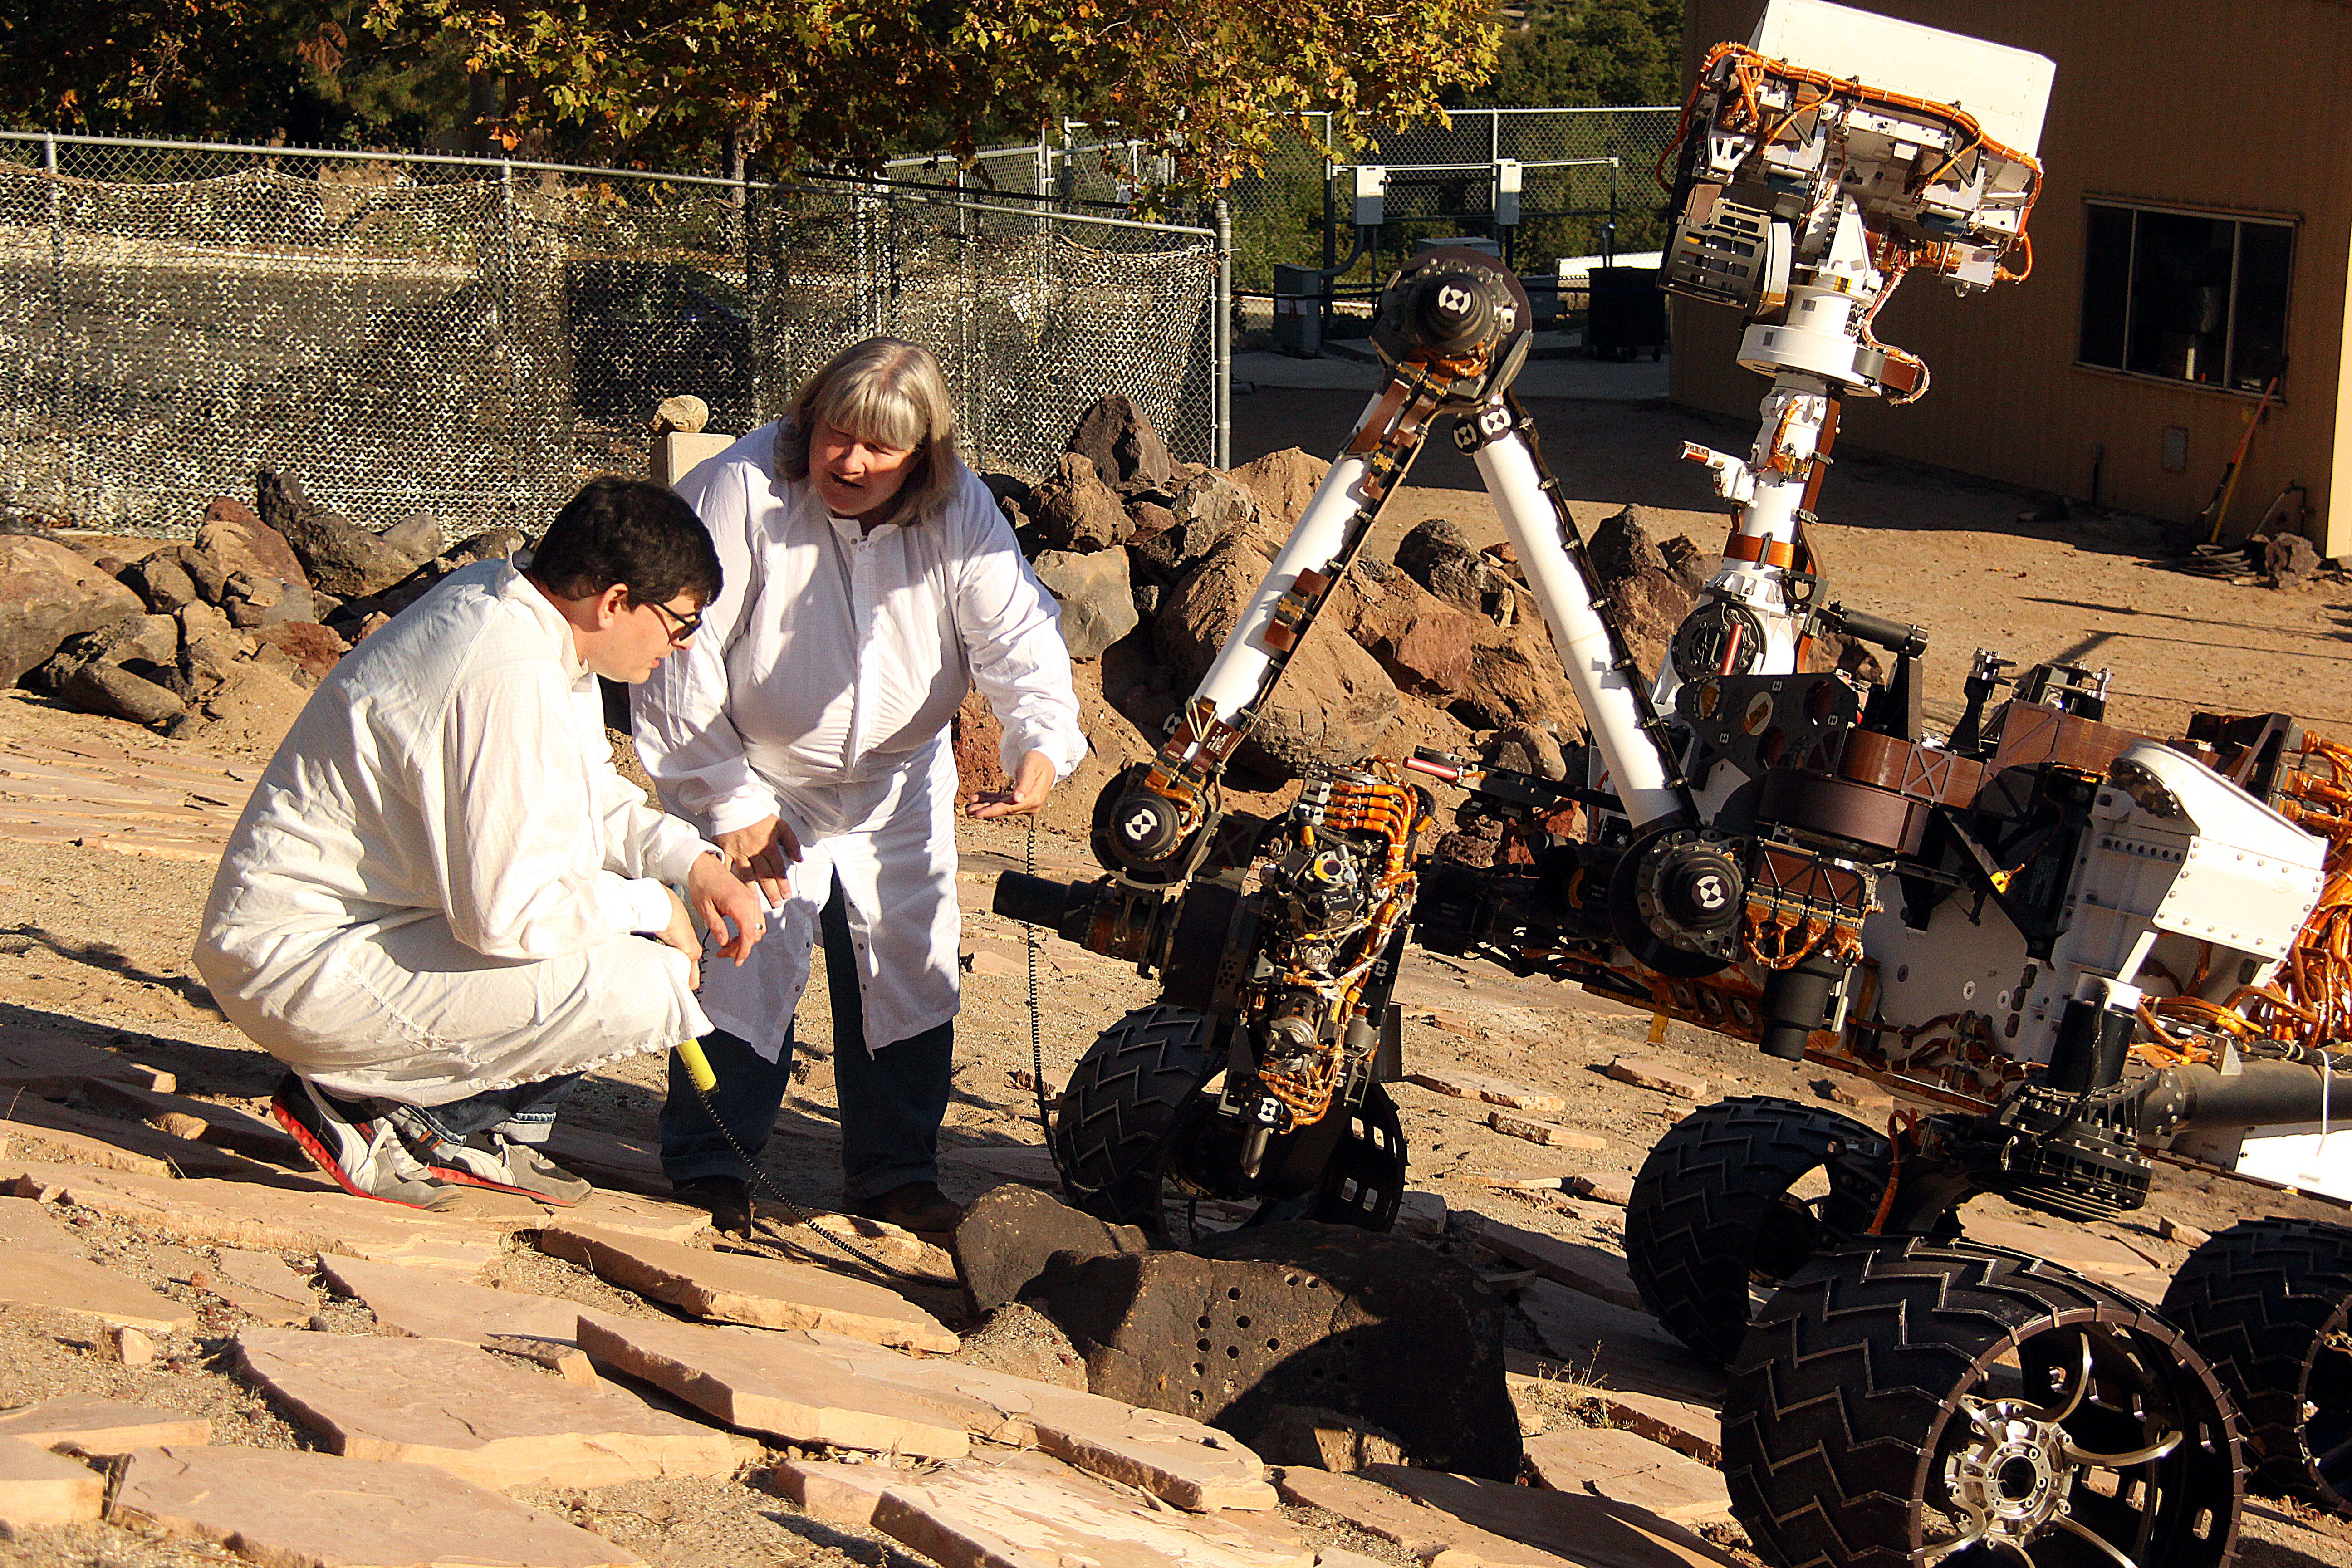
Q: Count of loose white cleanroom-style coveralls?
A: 2